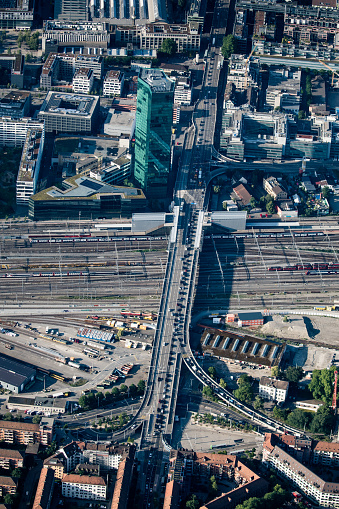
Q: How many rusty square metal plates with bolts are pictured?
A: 0